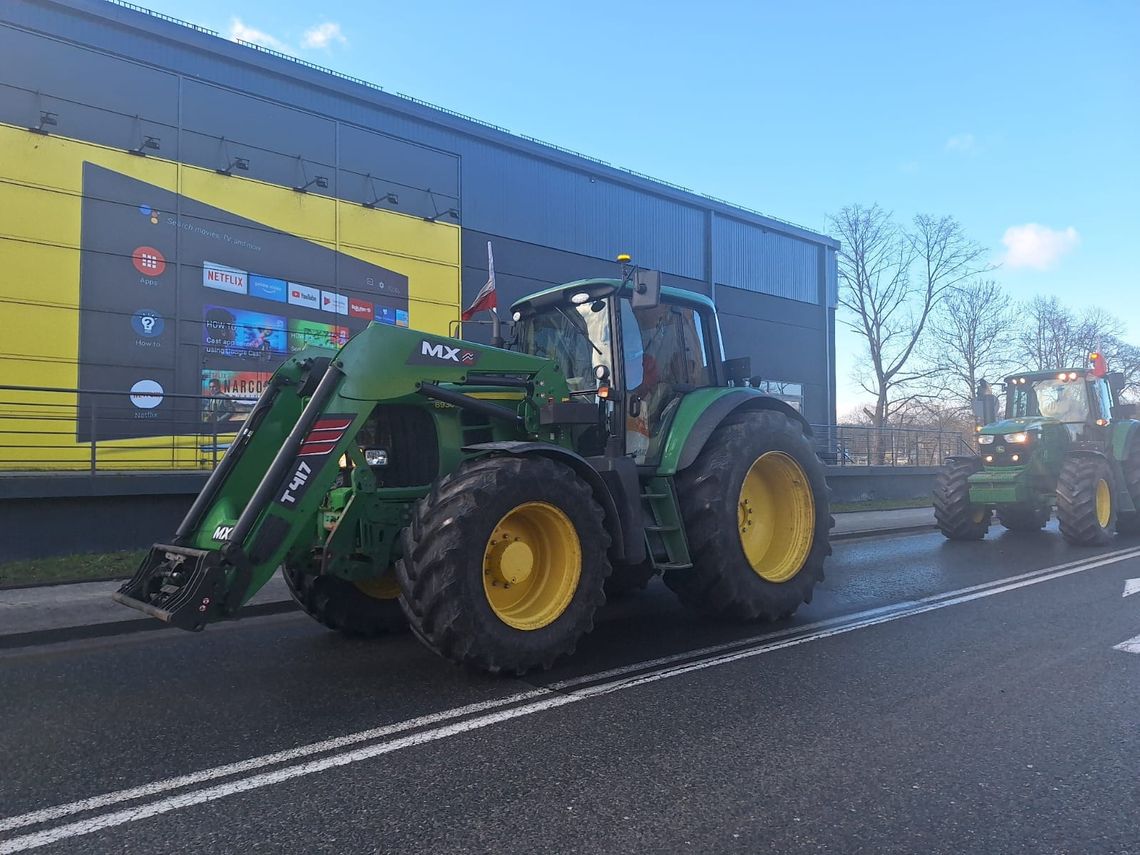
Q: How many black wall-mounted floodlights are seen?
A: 6